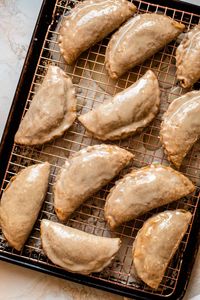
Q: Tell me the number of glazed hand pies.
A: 11